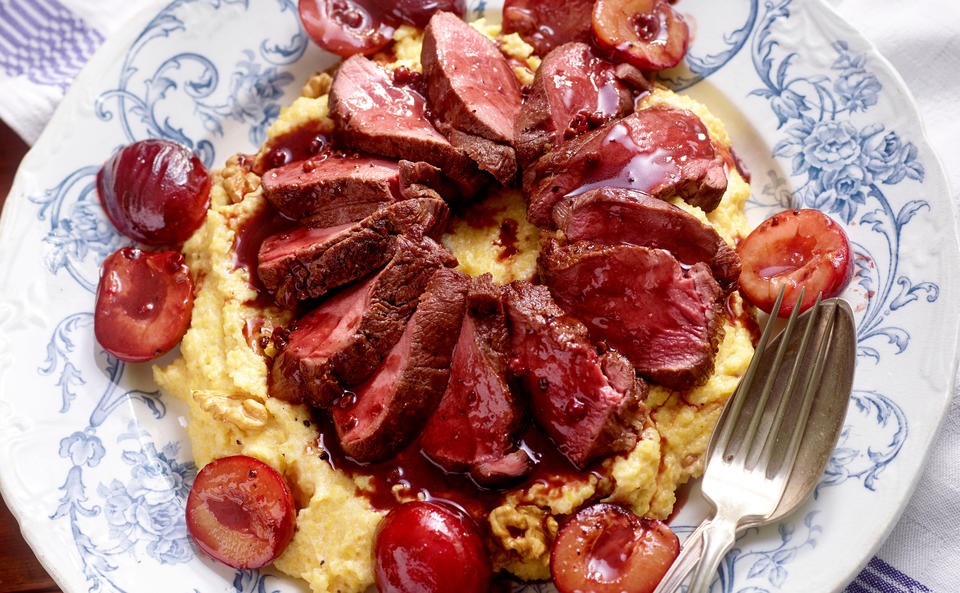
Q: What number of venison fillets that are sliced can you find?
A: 12